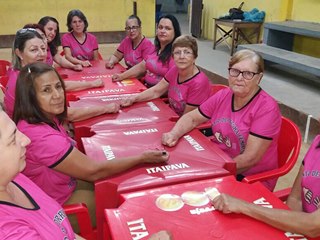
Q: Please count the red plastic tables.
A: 5